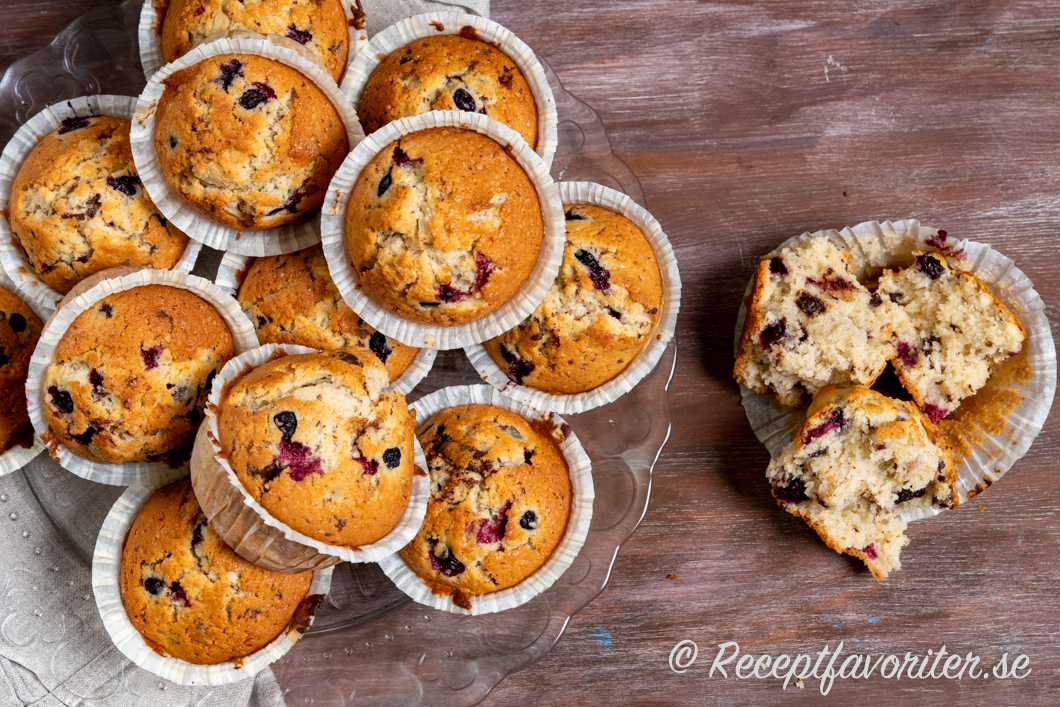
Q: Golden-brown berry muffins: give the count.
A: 13